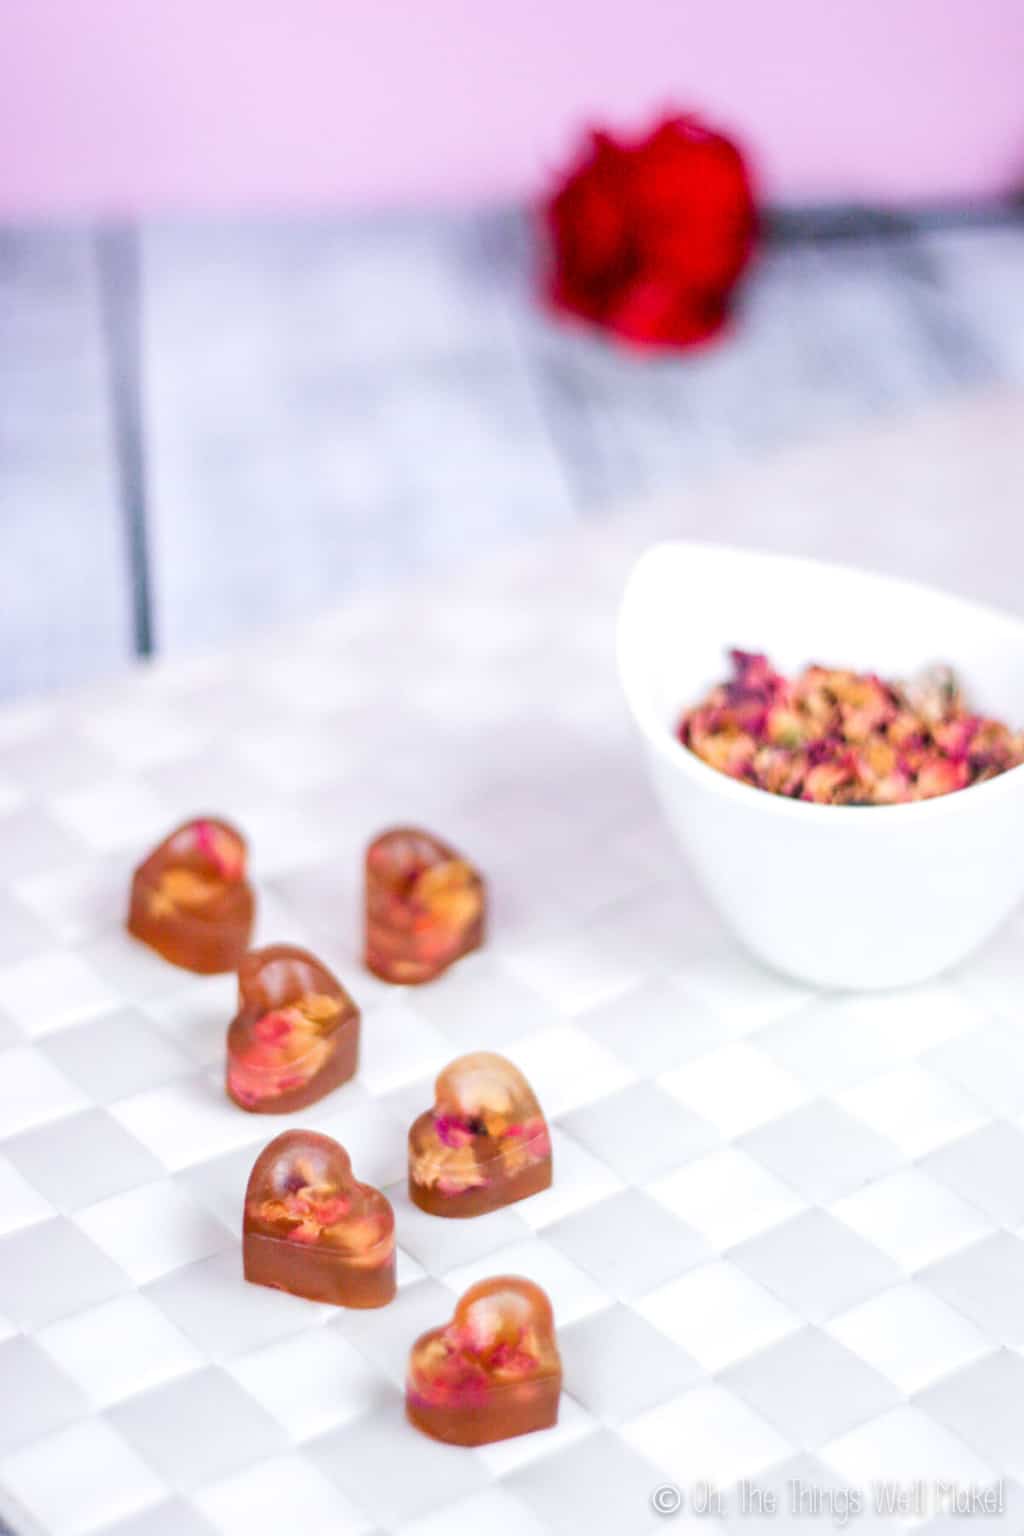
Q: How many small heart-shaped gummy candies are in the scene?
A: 6